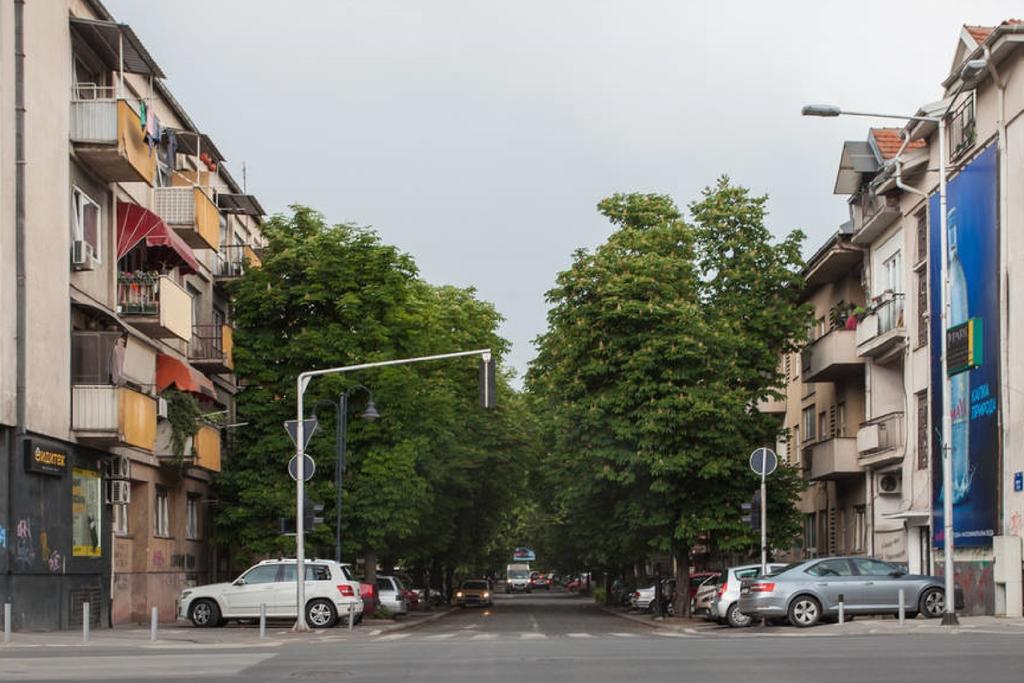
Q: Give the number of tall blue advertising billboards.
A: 1